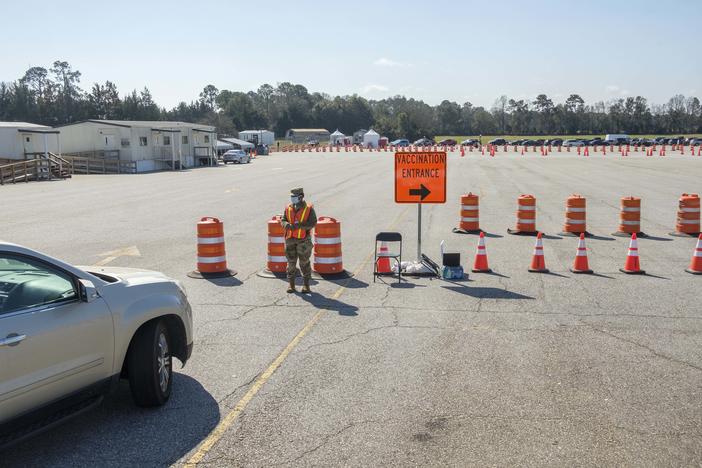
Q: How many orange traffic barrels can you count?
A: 8